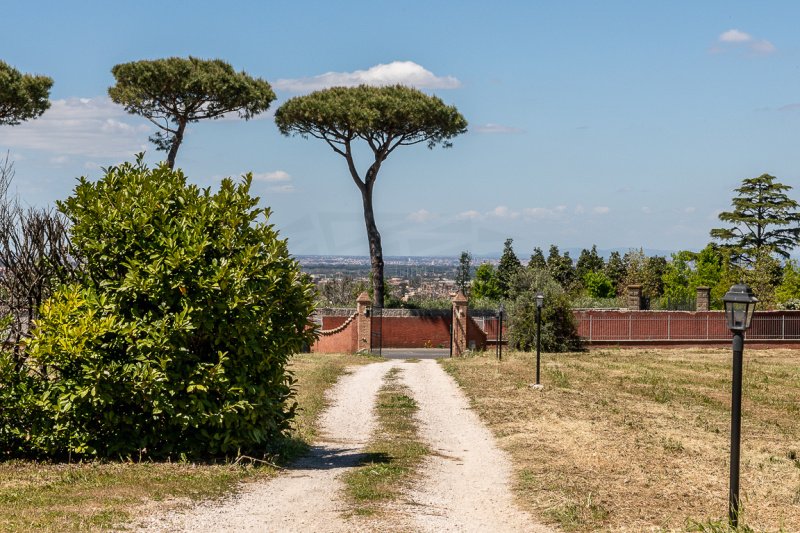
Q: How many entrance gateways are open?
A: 1